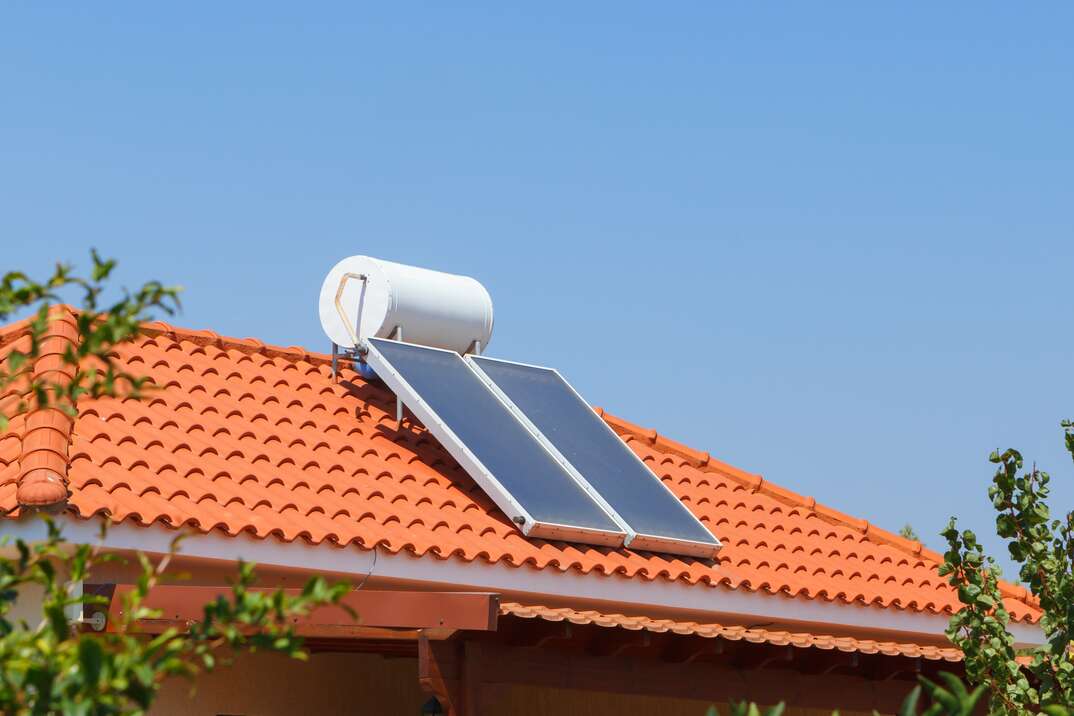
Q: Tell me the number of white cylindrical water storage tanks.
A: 1